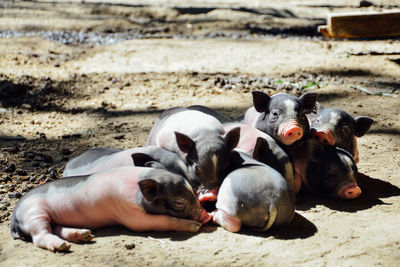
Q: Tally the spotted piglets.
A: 8